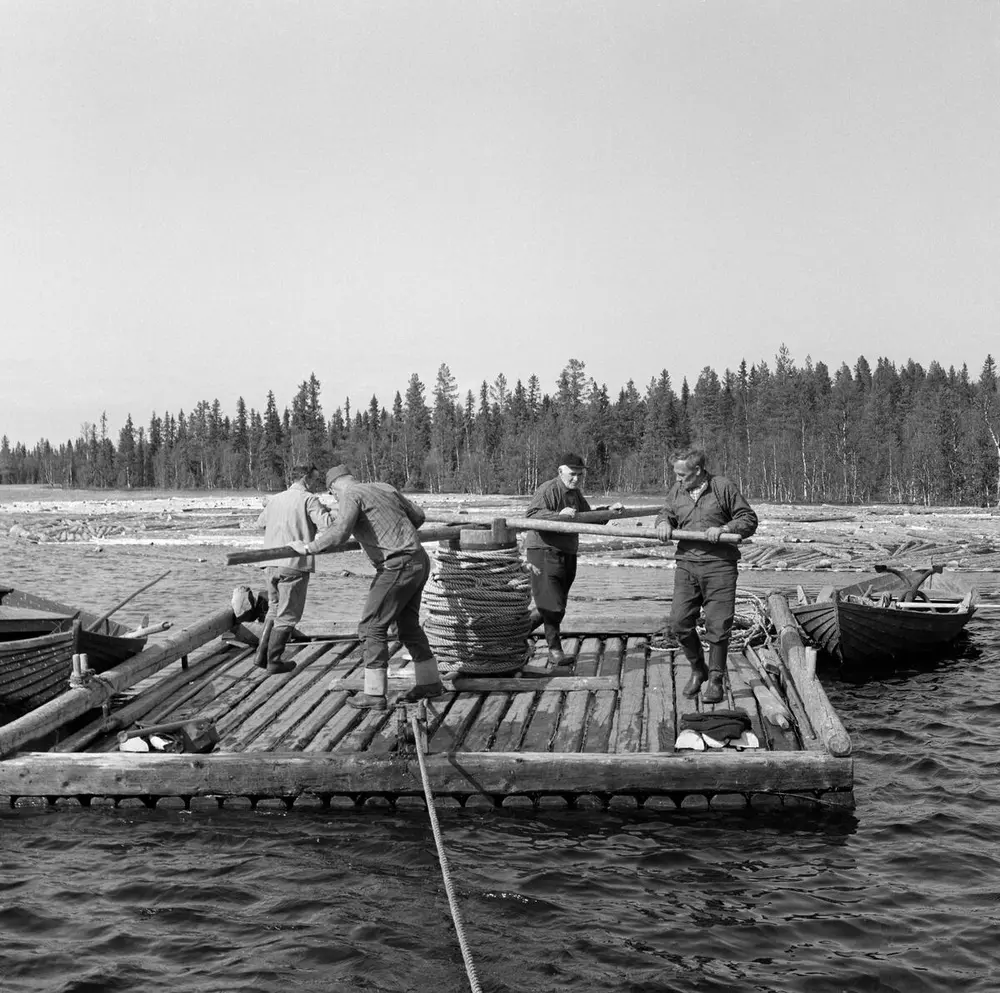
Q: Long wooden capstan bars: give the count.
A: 2